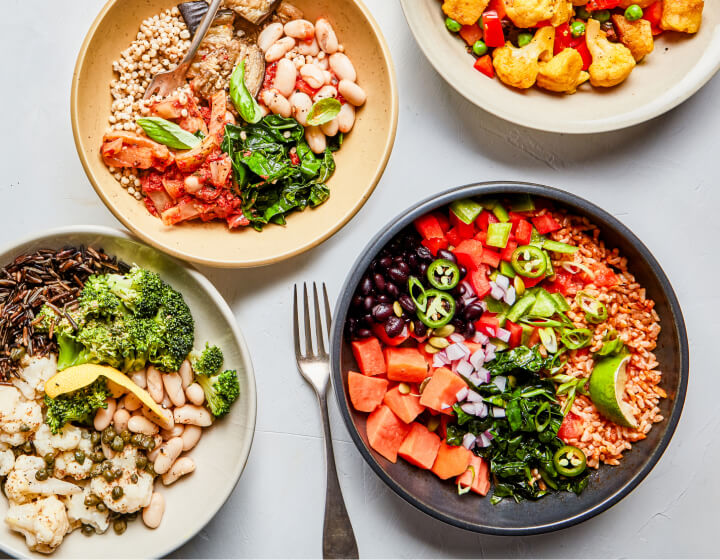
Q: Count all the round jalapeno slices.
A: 4